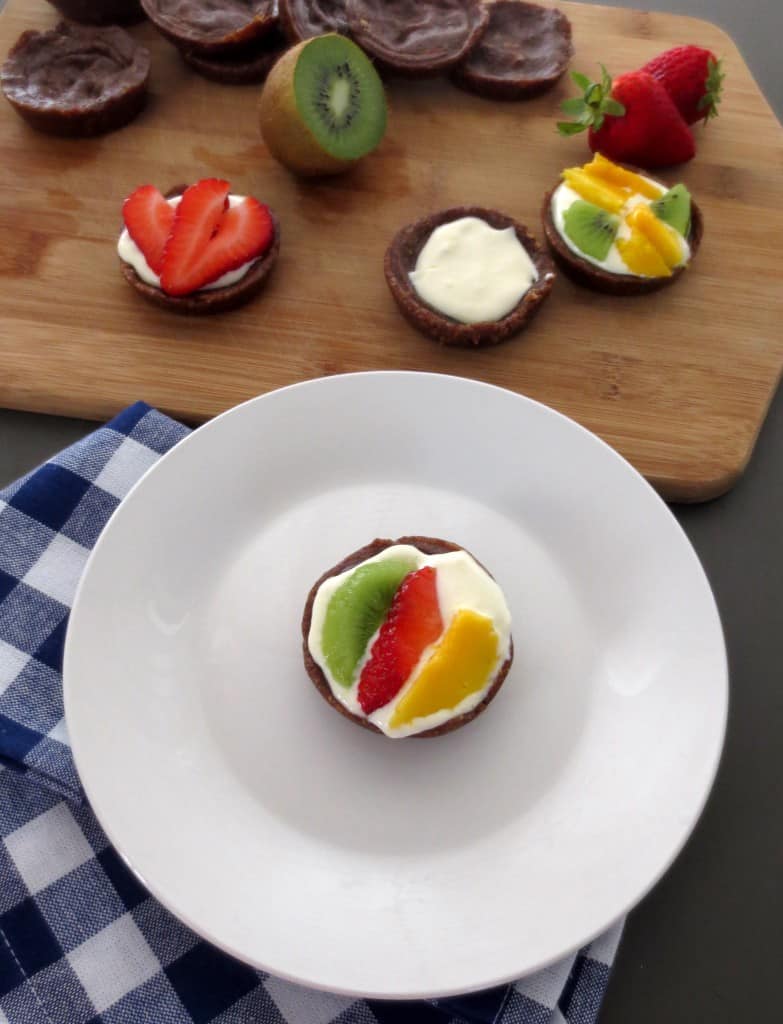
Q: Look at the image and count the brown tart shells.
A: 11